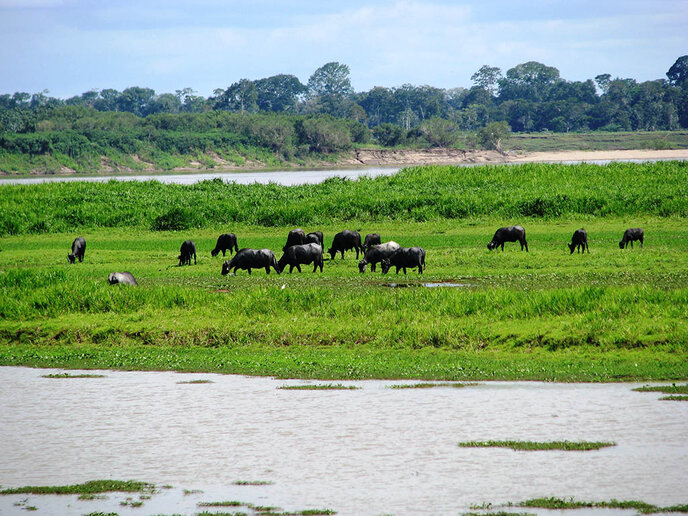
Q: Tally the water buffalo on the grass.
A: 15